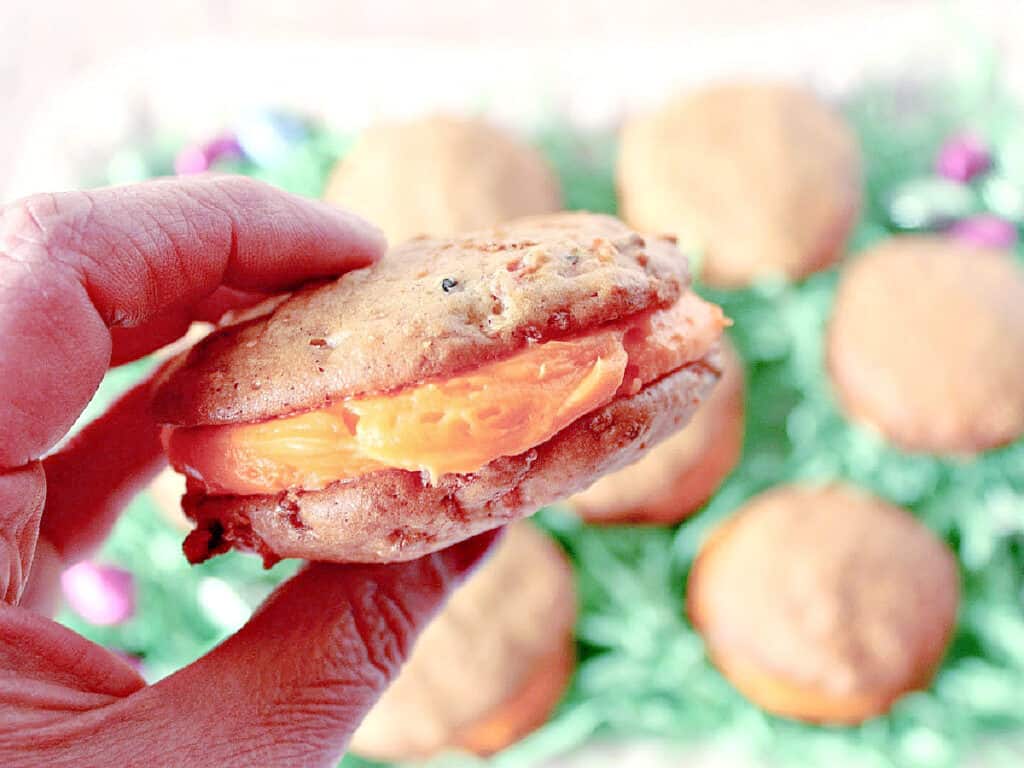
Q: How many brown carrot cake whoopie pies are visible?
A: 7